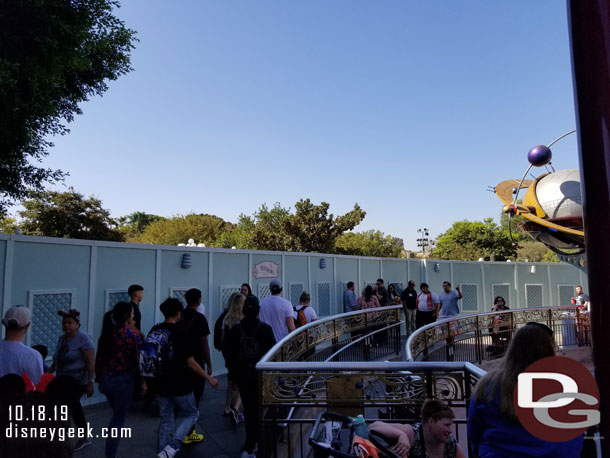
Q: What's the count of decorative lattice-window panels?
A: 14